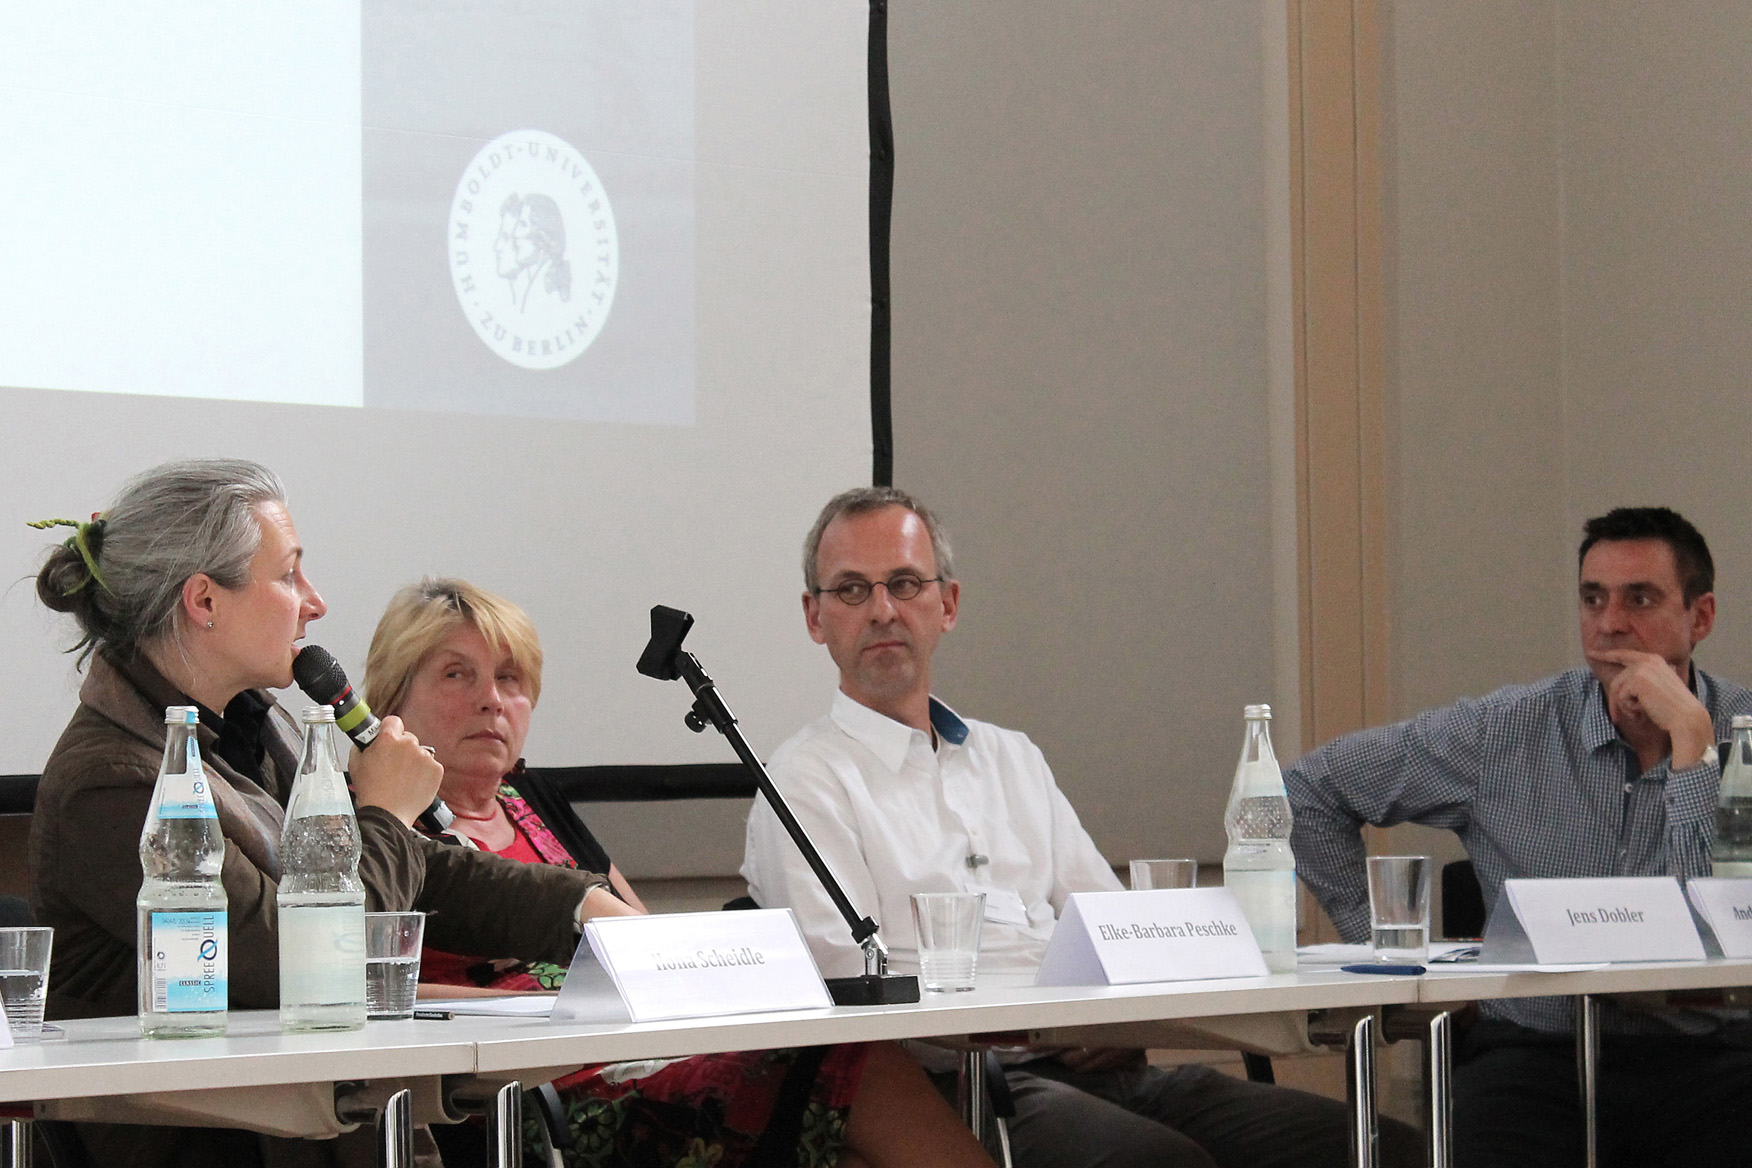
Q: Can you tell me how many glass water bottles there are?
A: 4